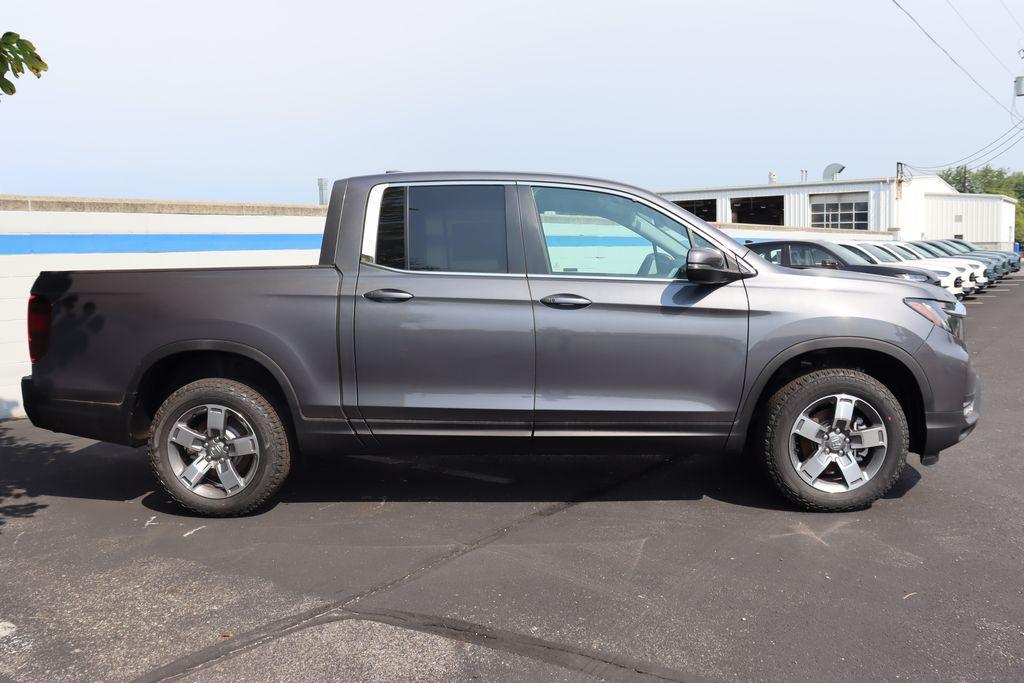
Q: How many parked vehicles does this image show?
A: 9